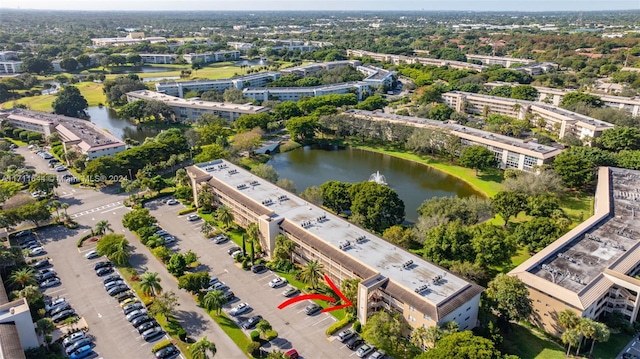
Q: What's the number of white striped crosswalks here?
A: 1